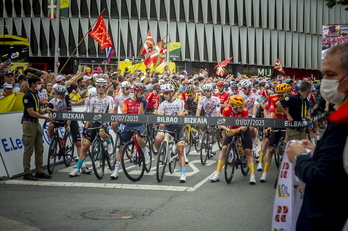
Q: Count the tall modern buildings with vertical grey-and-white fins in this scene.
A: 1